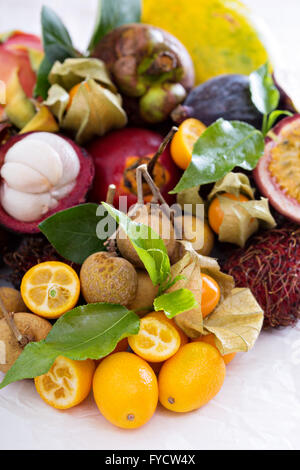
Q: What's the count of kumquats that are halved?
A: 4